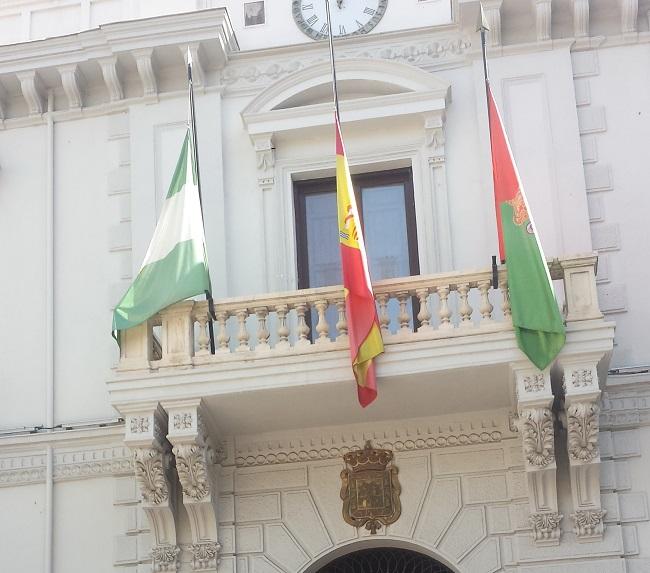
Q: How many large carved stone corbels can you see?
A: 4